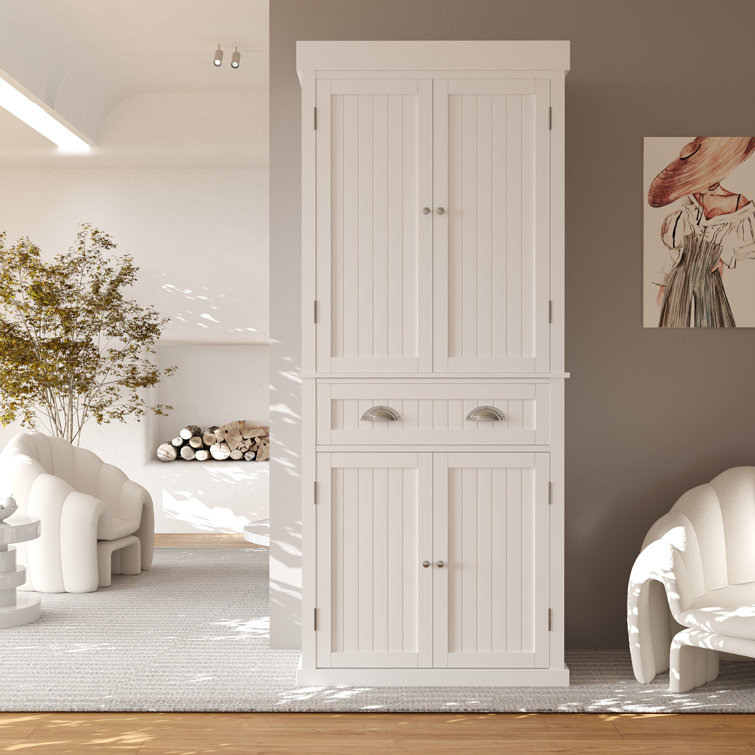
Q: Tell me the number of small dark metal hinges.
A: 8